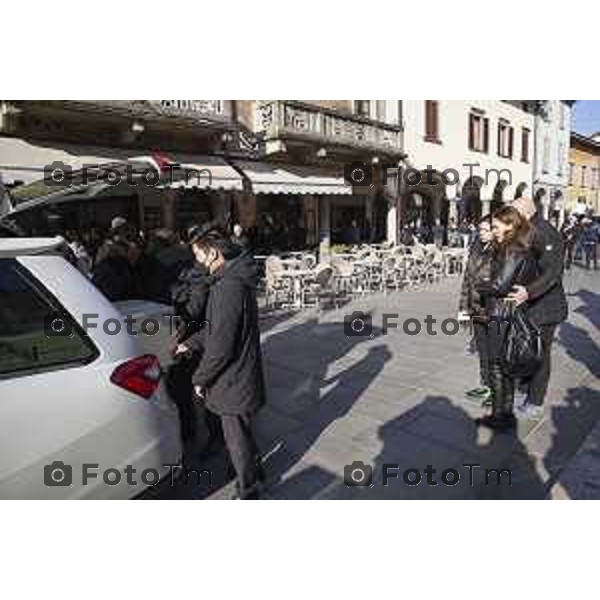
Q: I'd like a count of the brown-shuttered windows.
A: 4